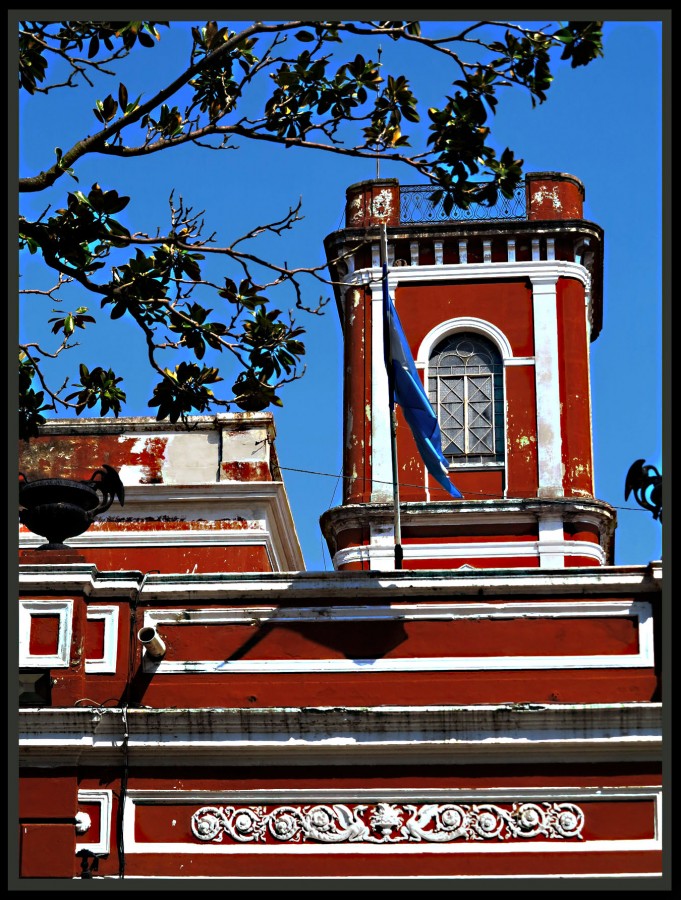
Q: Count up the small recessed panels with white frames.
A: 3